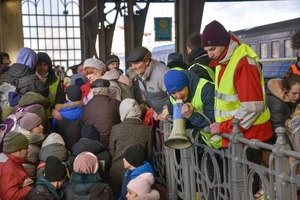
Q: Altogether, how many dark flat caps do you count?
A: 2